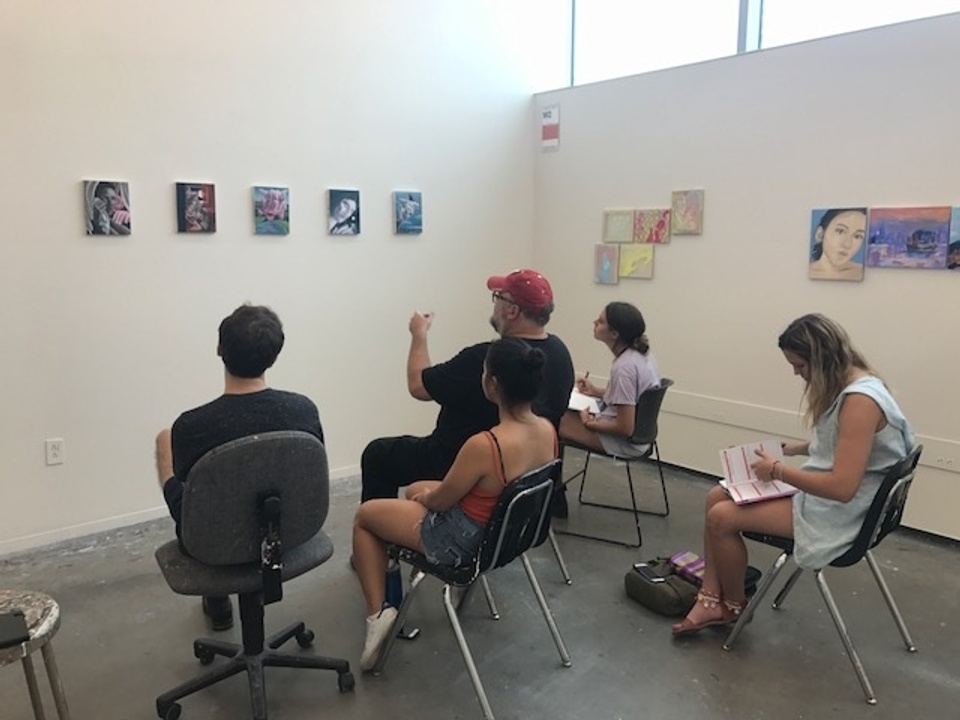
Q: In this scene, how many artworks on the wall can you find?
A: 13